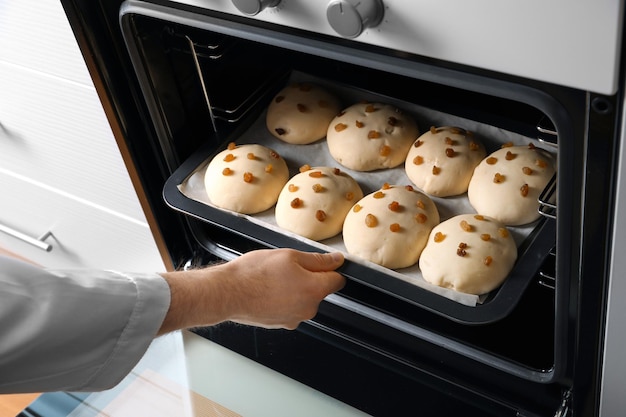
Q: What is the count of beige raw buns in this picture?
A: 8